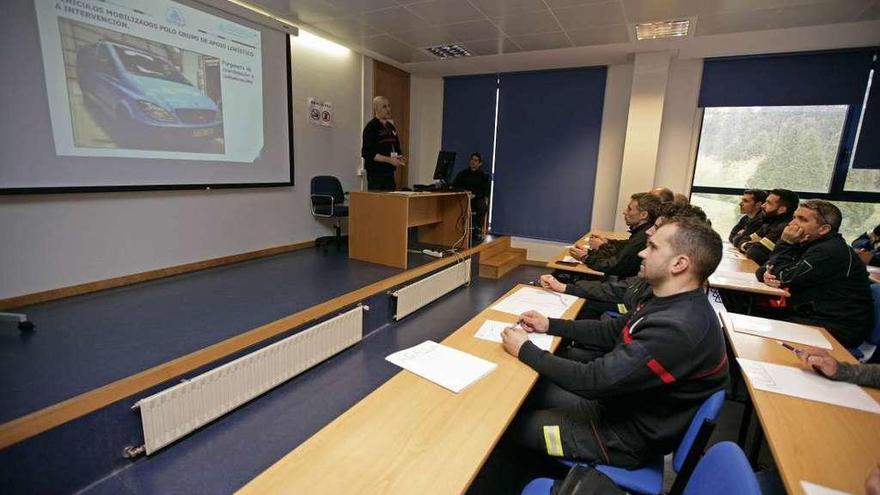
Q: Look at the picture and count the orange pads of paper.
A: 0